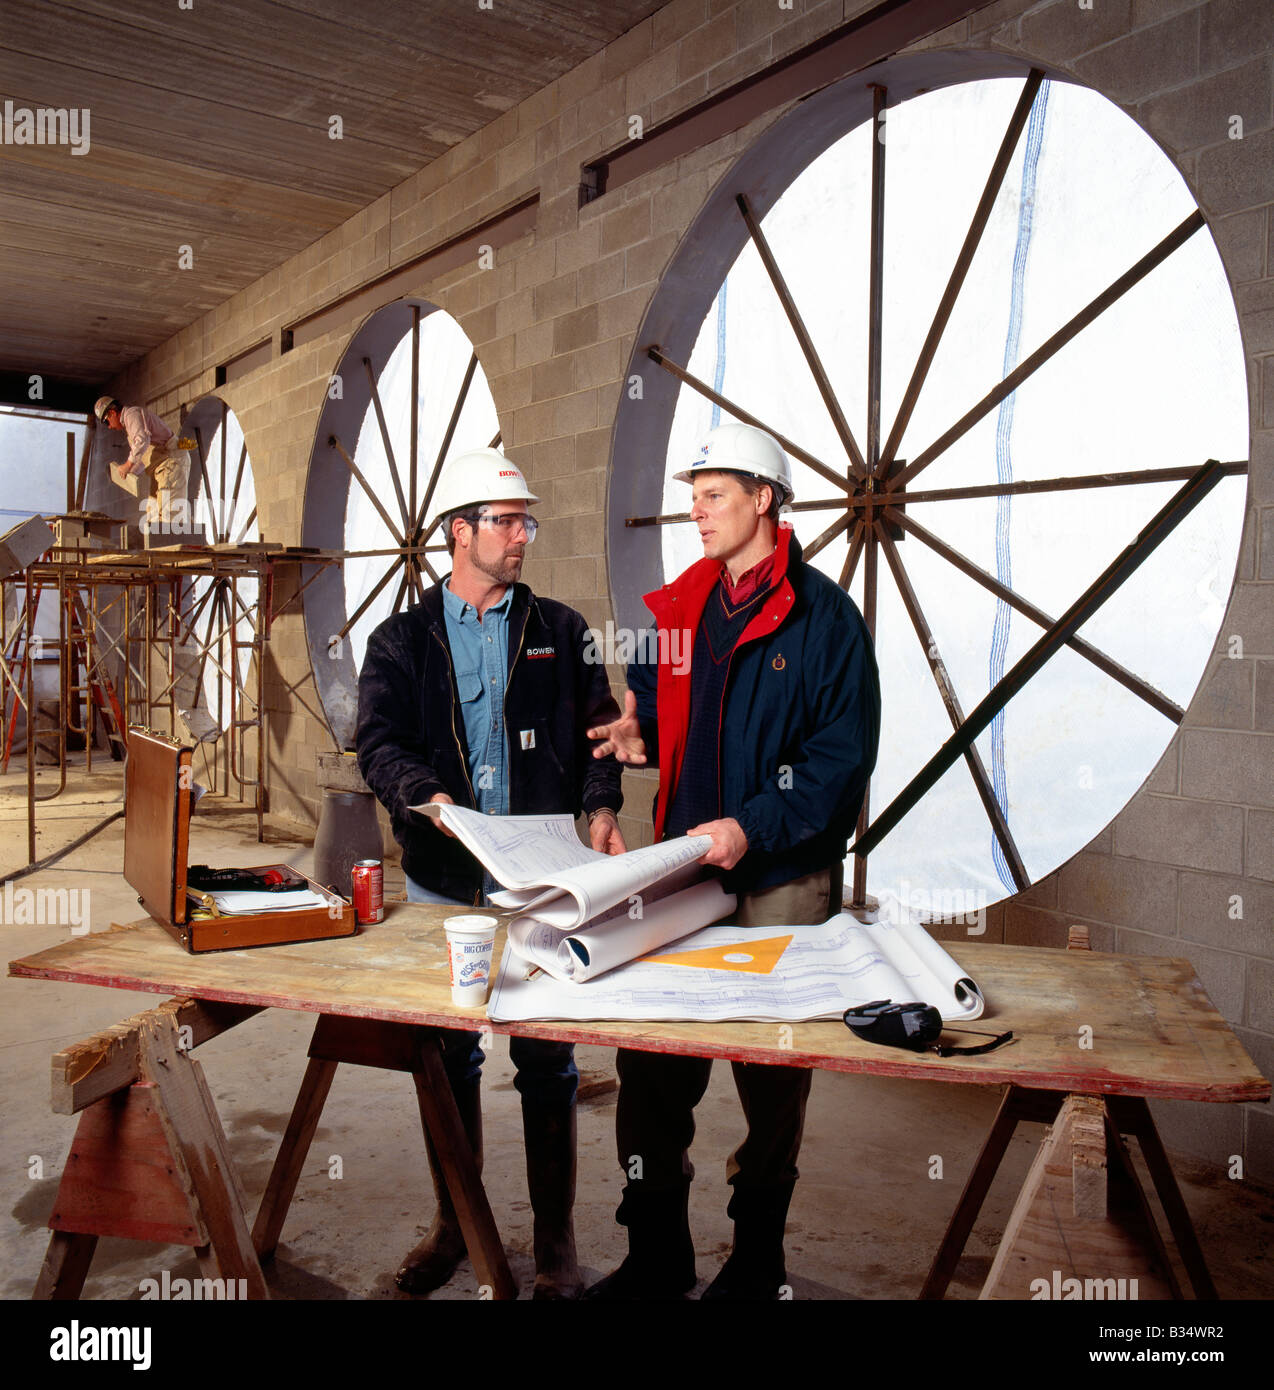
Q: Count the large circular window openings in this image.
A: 3